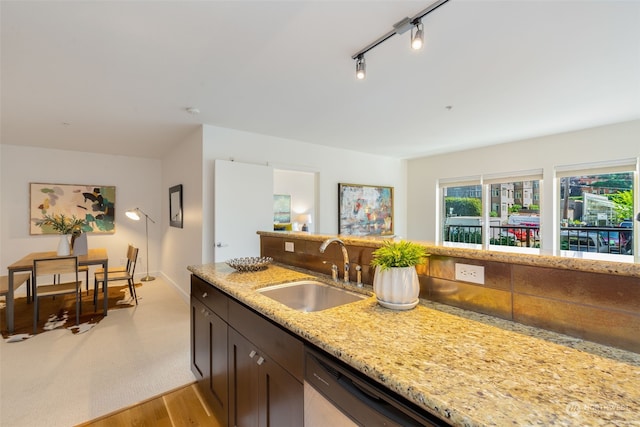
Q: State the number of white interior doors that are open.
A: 1